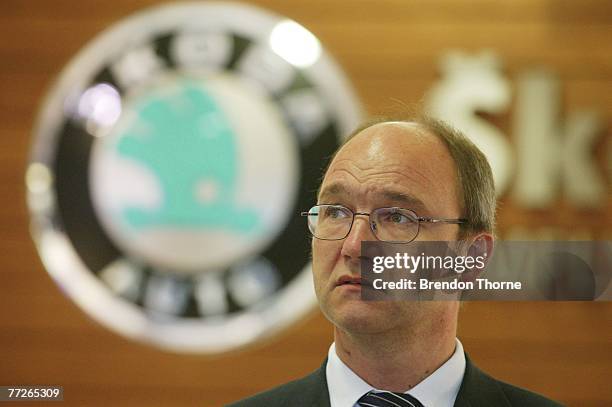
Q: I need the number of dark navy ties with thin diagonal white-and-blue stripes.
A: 1